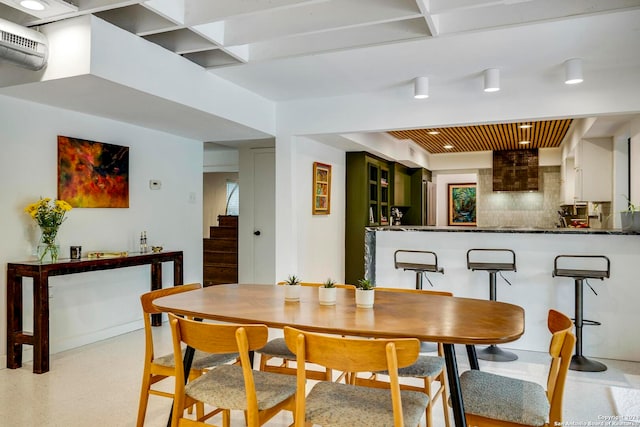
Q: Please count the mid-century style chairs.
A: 6